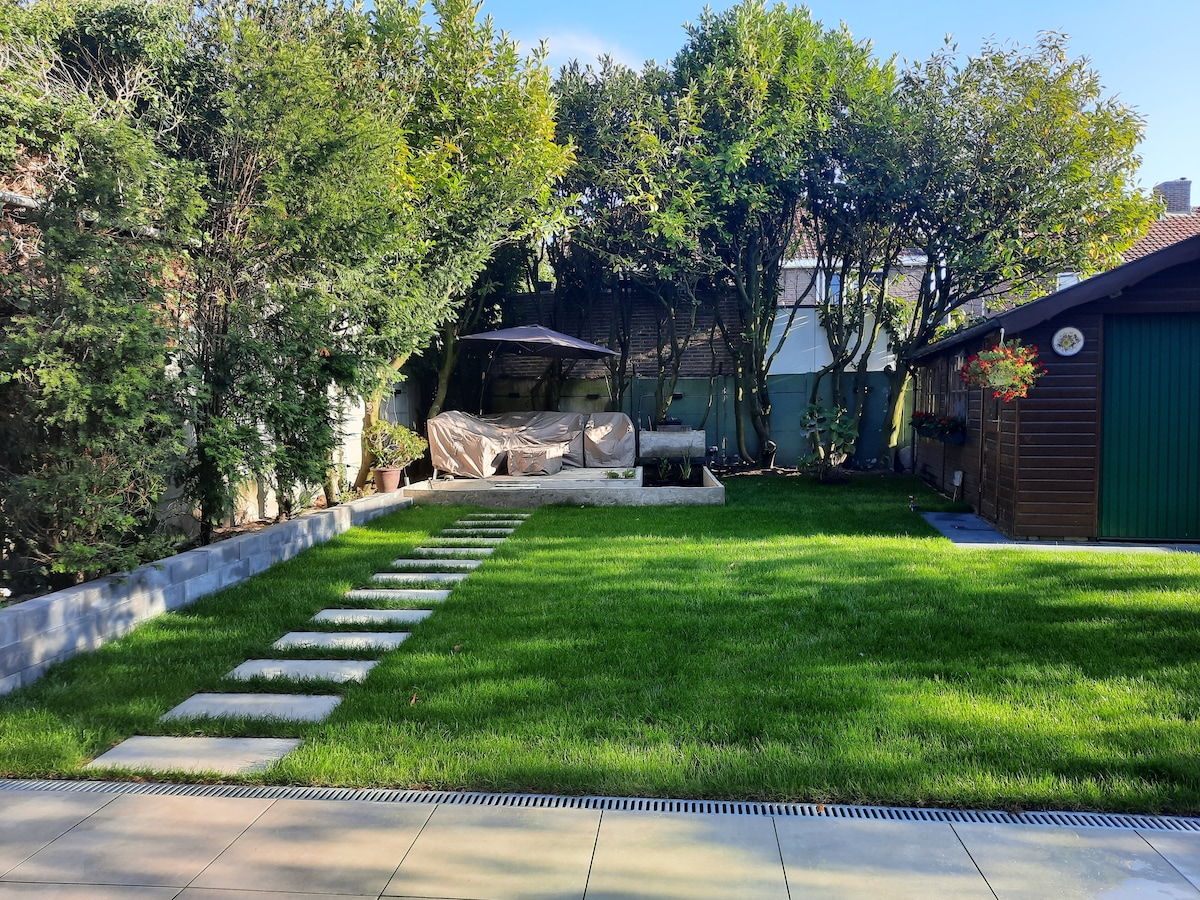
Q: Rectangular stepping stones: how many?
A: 13